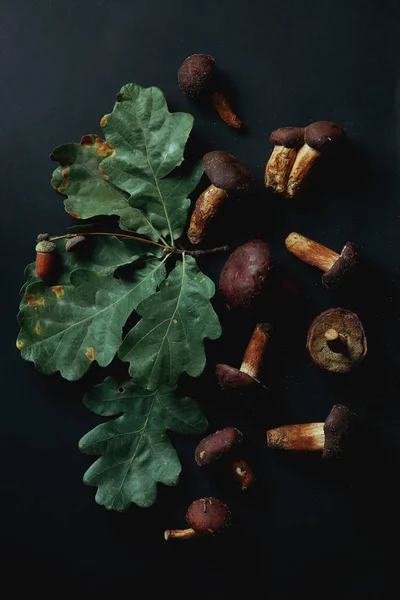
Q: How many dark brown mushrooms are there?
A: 11